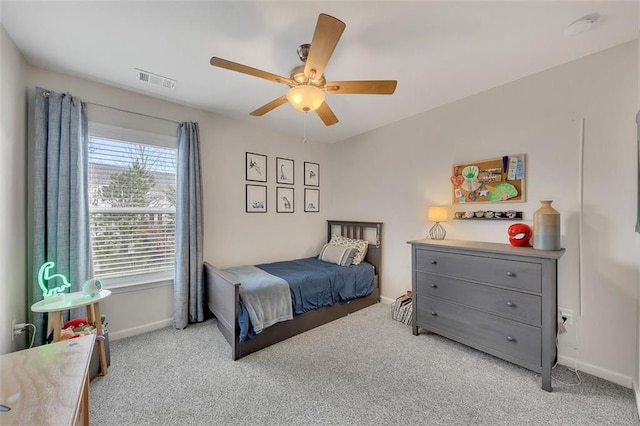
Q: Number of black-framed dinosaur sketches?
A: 6